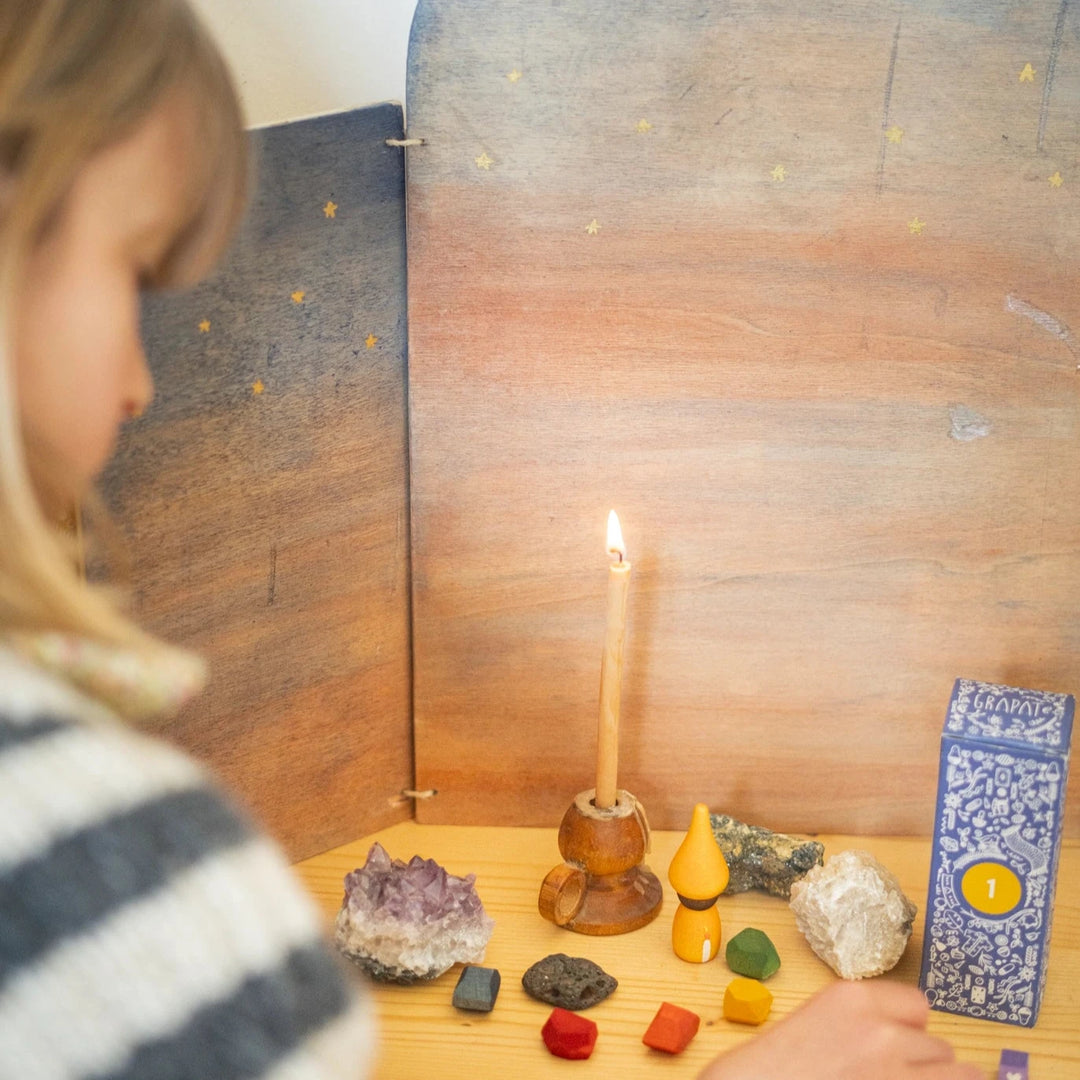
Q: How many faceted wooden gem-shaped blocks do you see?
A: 5